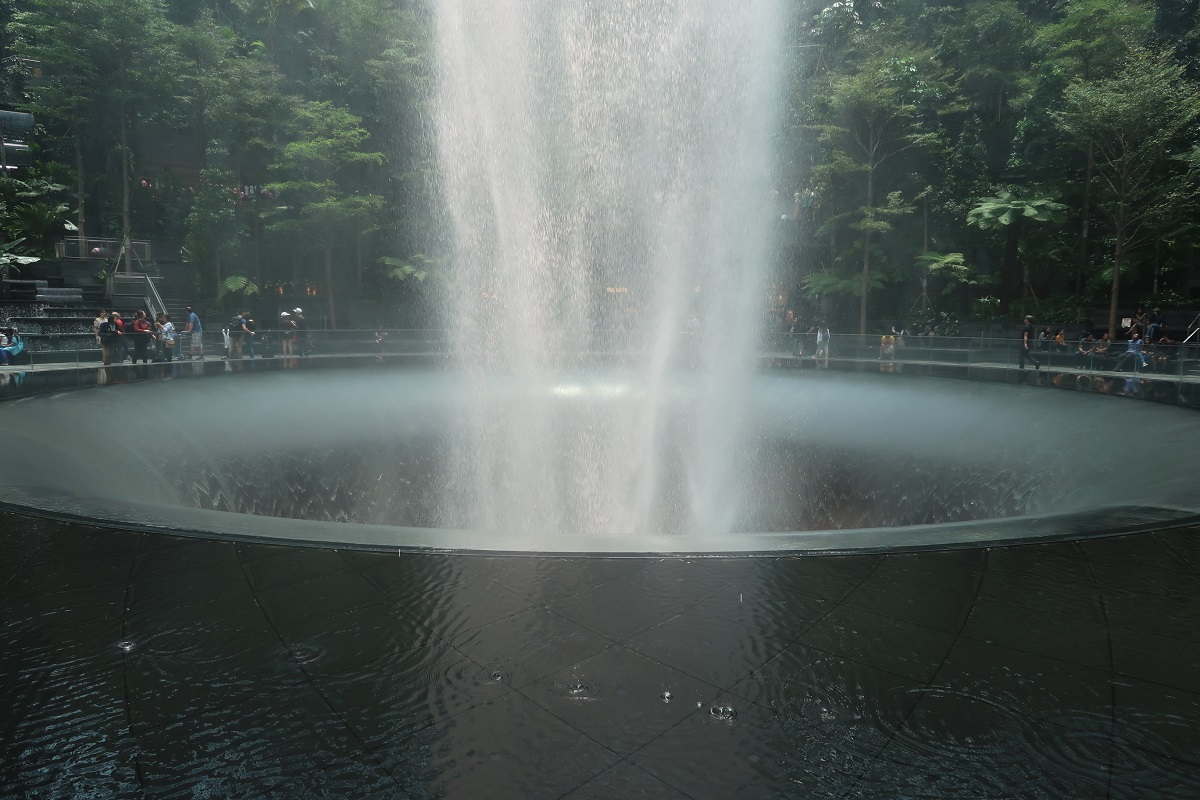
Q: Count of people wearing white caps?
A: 2